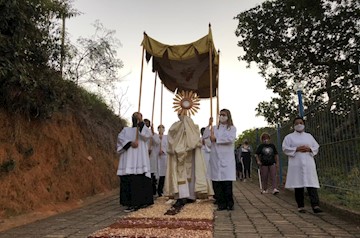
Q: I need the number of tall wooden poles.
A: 5